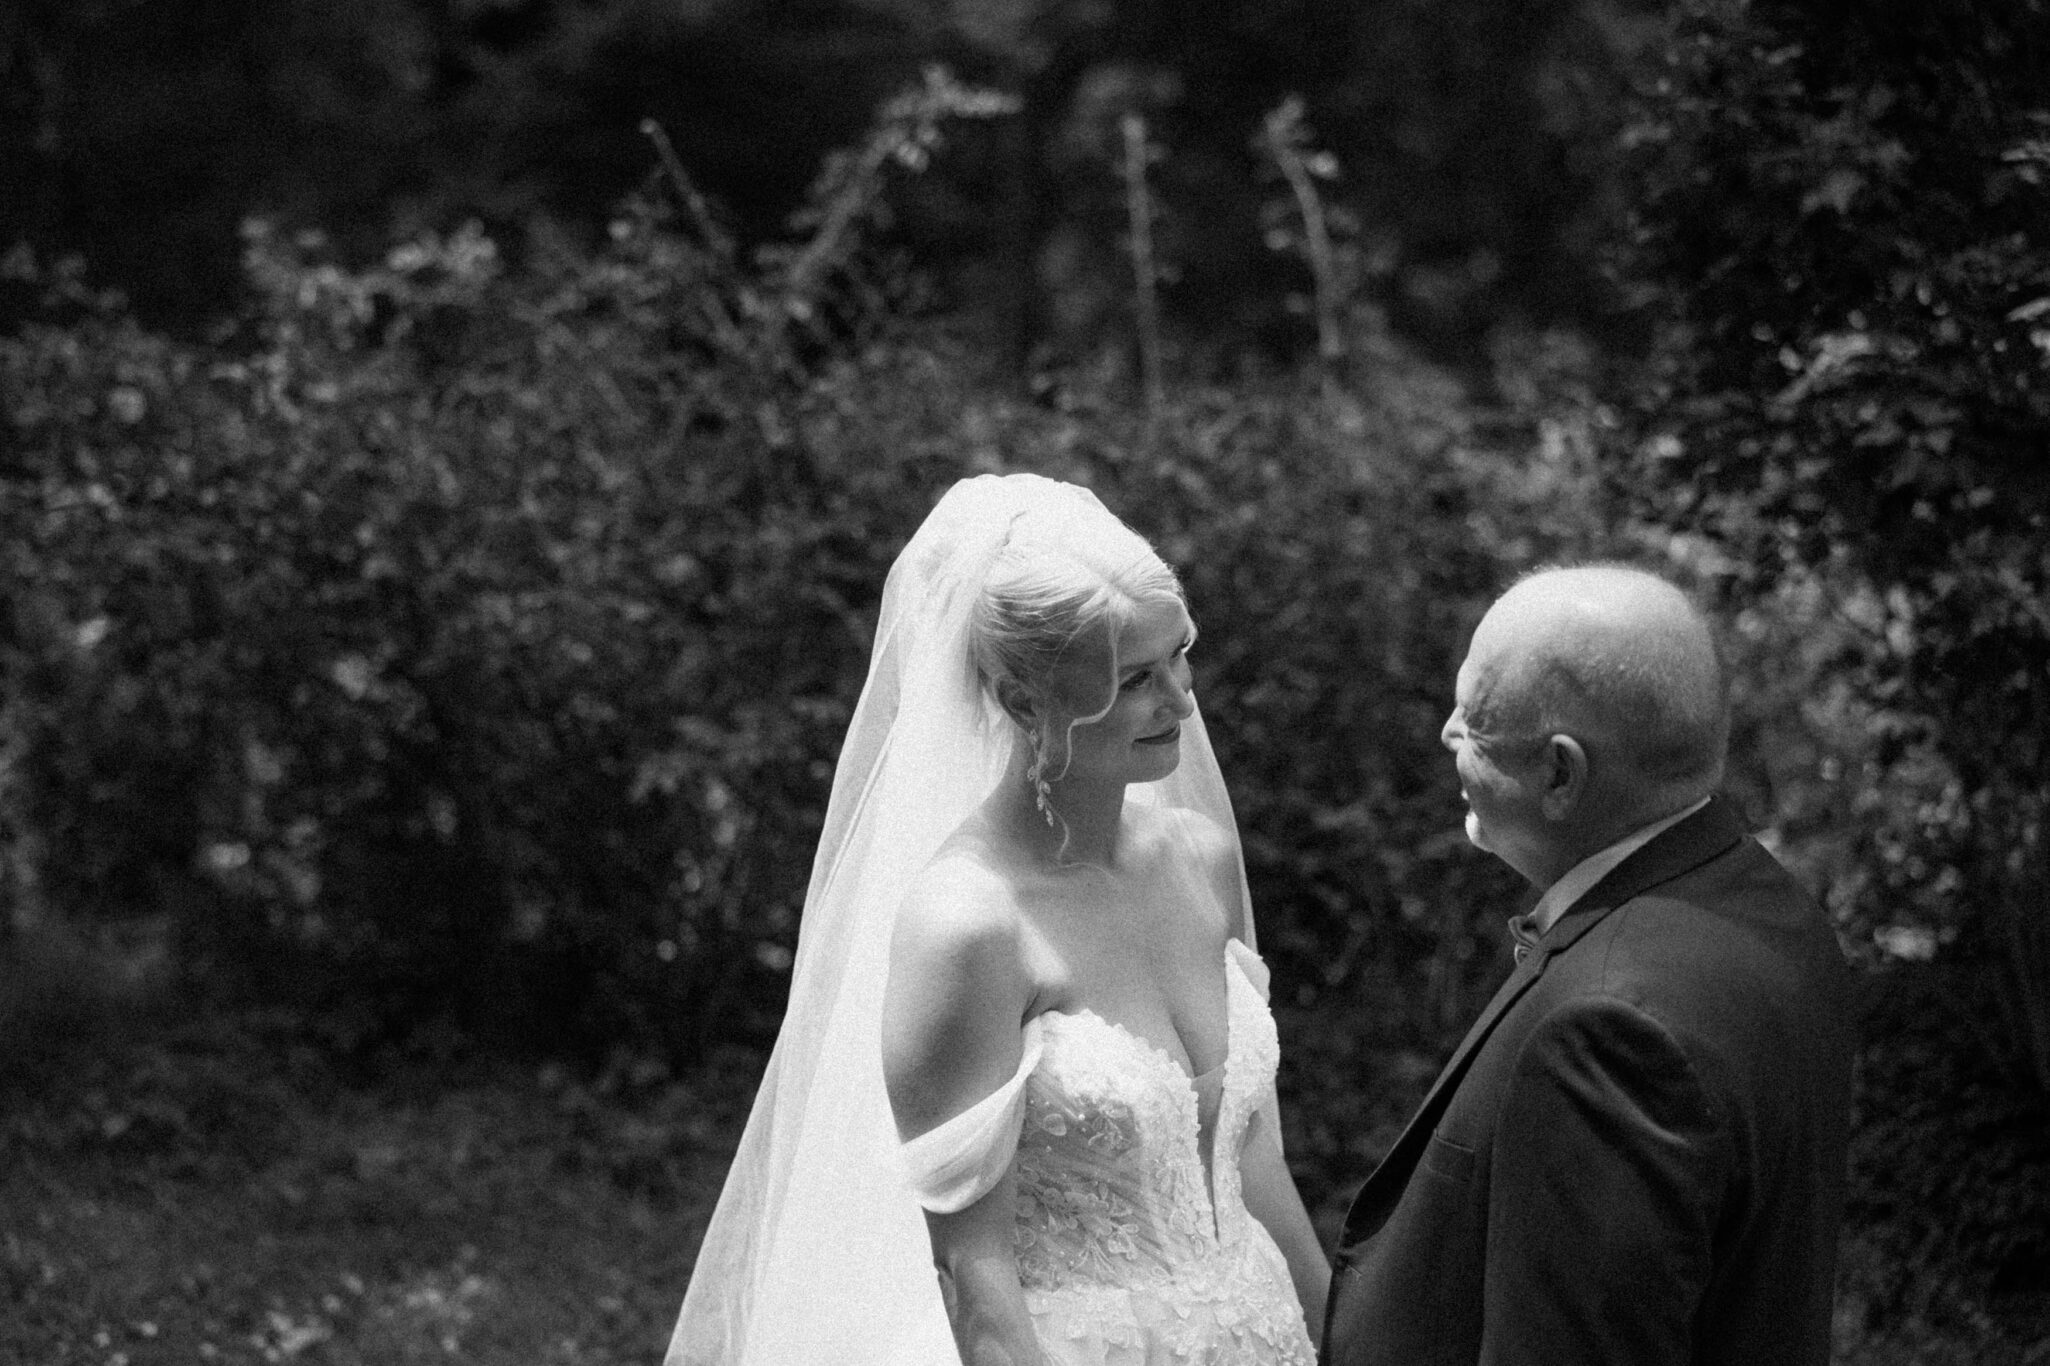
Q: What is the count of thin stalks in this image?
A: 4